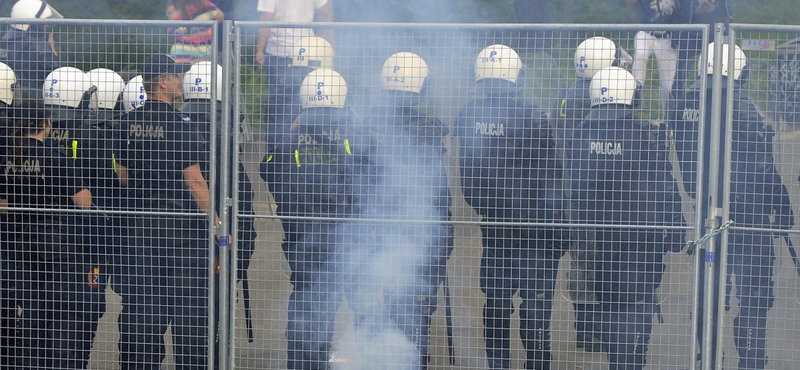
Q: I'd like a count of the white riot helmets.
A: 13